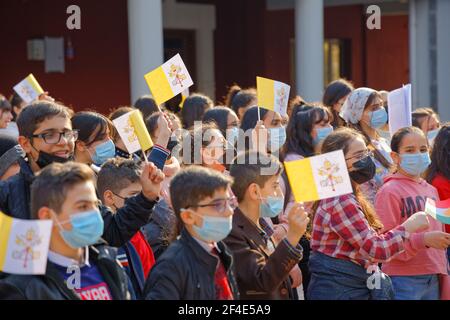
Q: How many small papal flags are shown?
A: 6